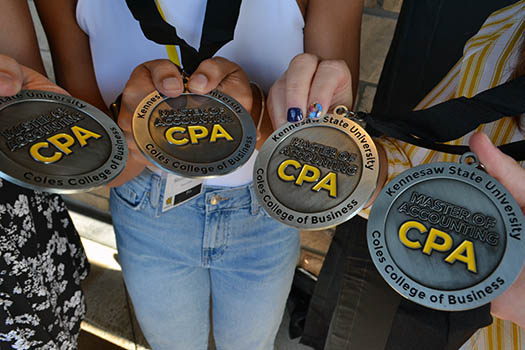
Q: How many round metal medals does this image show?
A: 4